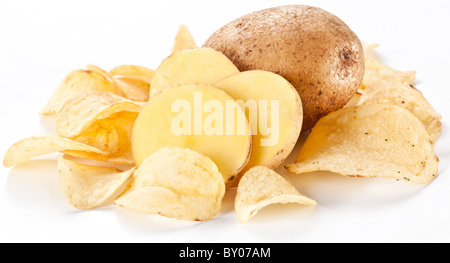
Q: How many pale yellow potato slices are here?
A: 3